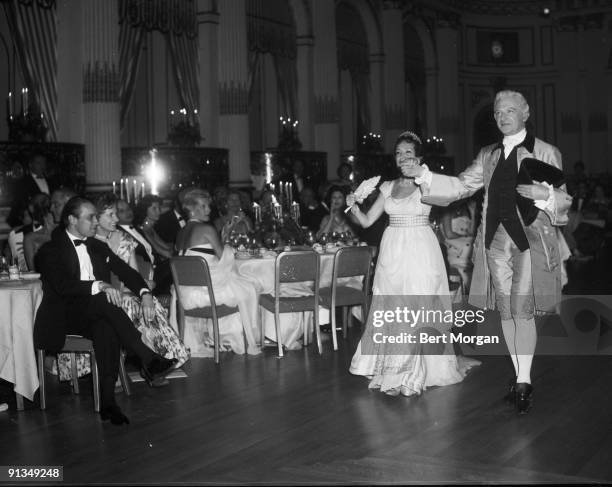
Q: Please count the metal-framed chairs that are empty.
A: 2